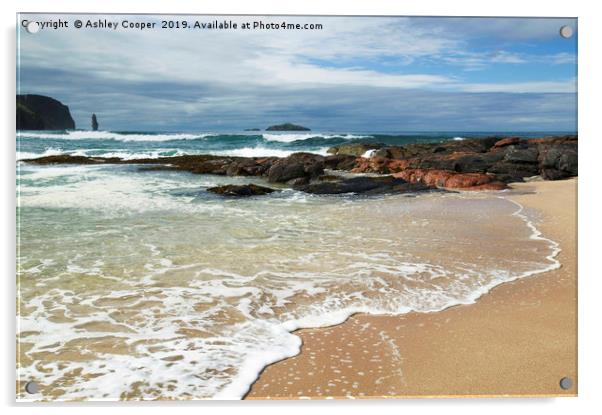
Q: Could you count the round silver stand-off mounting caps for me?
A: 4